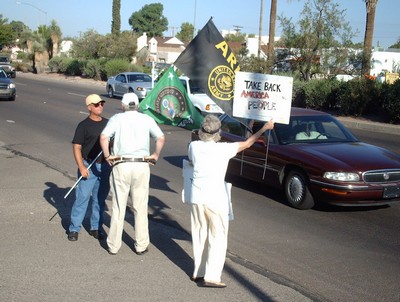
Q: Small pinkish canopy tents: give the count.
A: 0